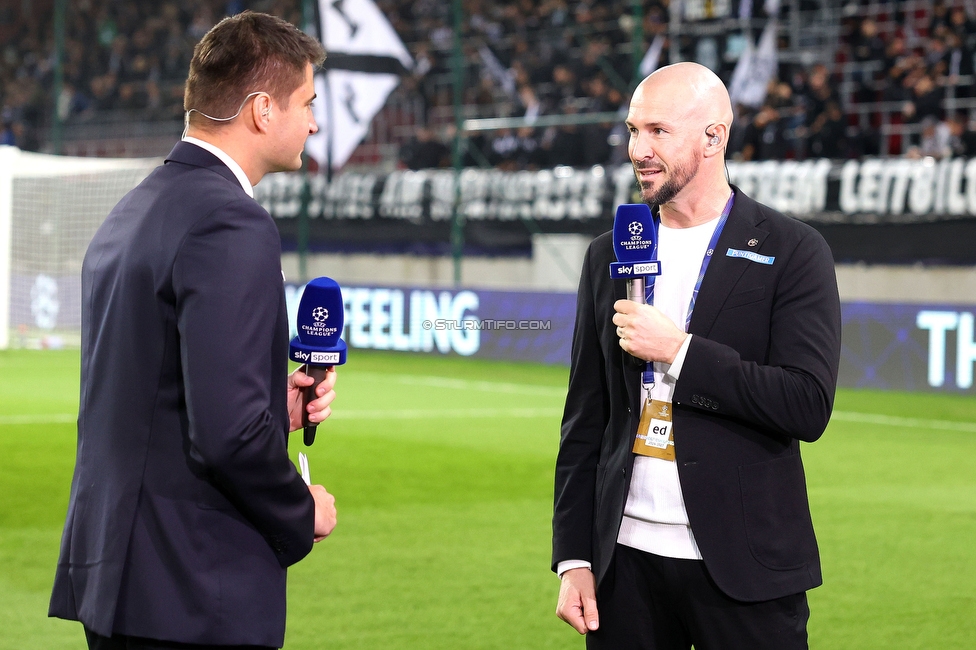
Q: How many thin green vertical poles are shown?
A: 4